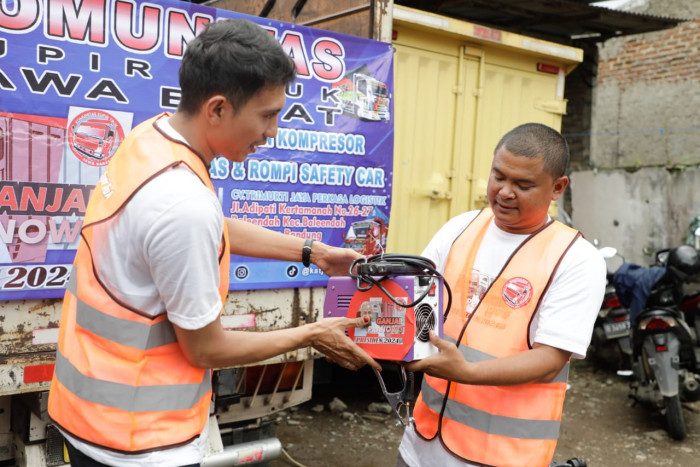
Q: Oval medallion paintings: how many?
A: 0